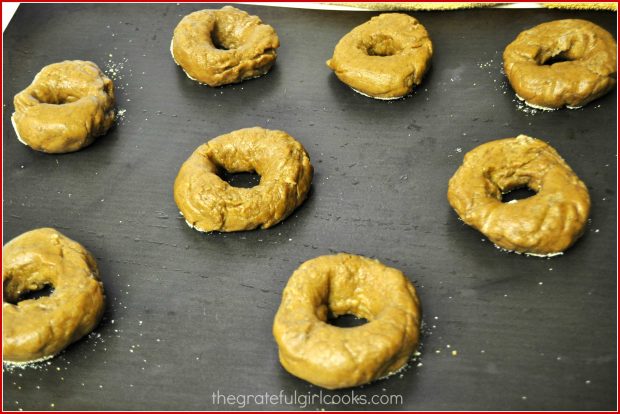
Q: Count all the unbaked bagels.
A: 8